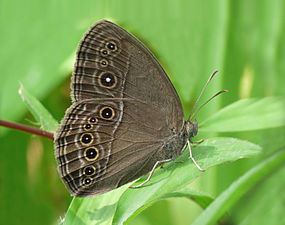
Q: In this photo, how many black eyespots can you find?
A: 11